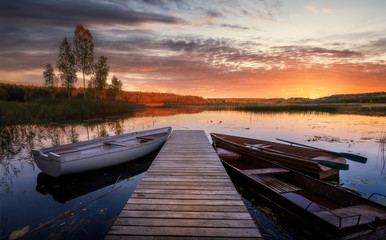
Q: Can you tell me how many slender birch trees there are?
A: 5